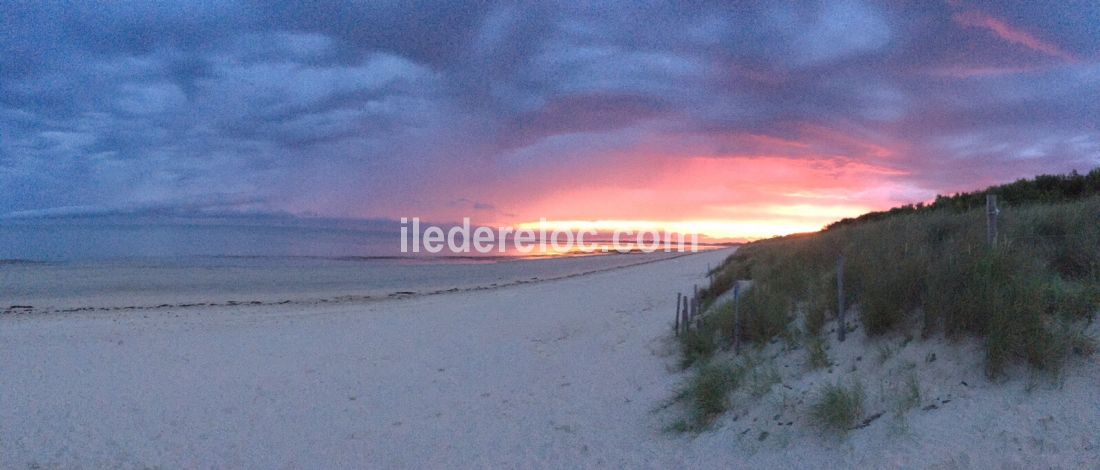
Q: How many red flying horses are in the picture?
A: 0